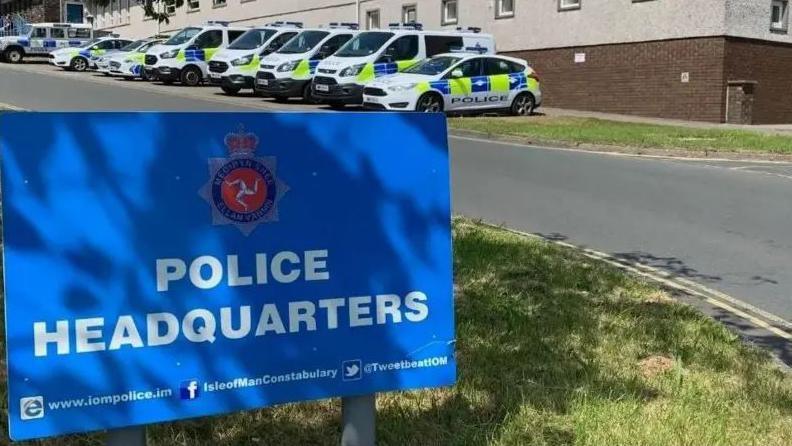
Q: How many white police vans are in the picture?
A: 4